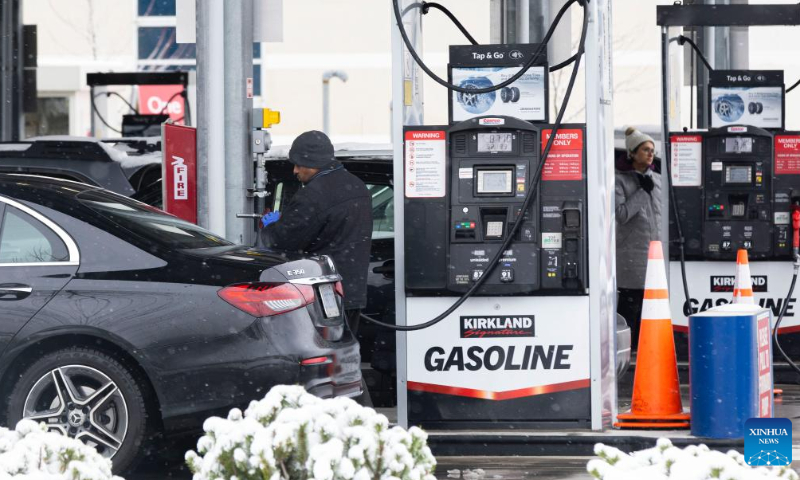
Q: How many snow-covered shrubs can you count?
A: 3